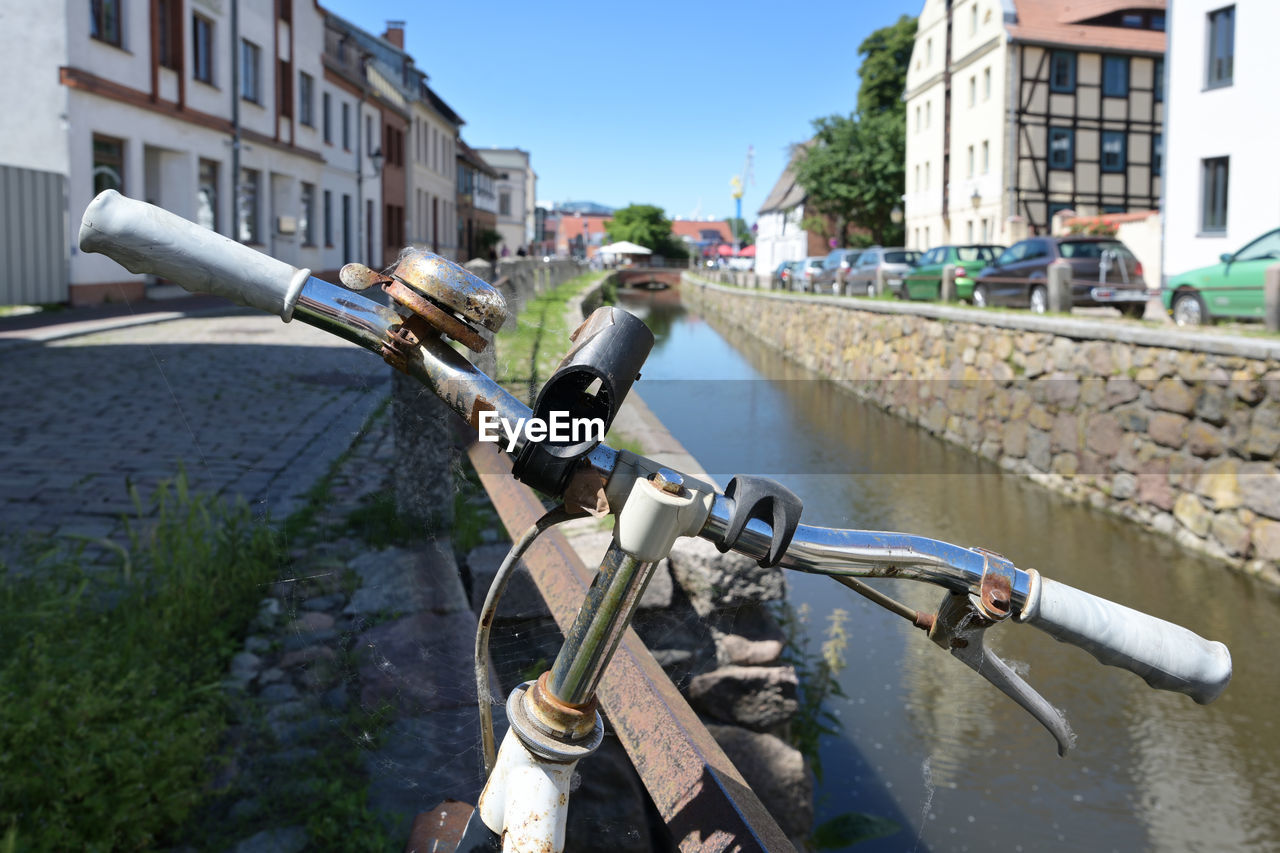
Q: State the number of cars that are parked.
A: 7